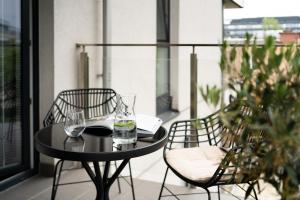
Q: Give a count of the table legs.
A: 4